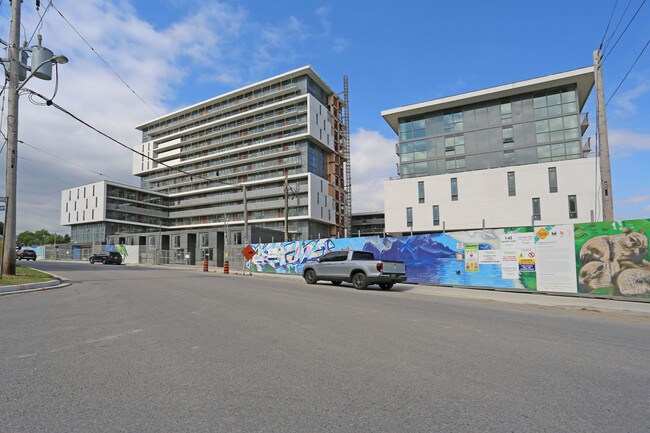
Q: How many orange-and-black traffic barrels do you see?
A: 2